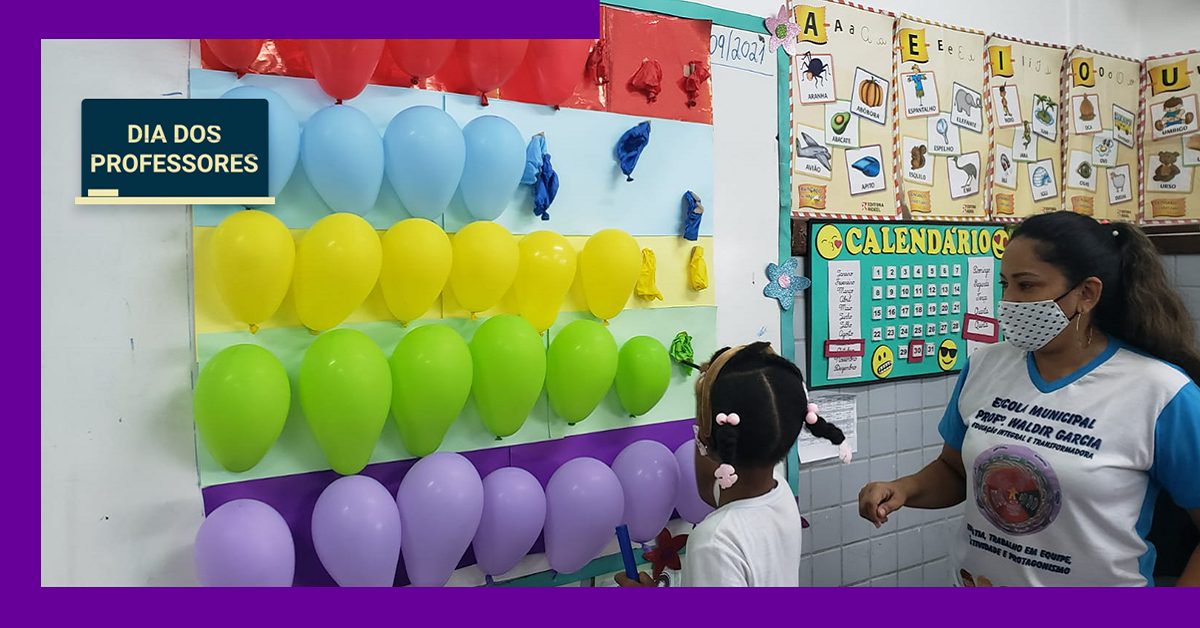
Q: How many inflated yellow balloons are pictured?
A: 6